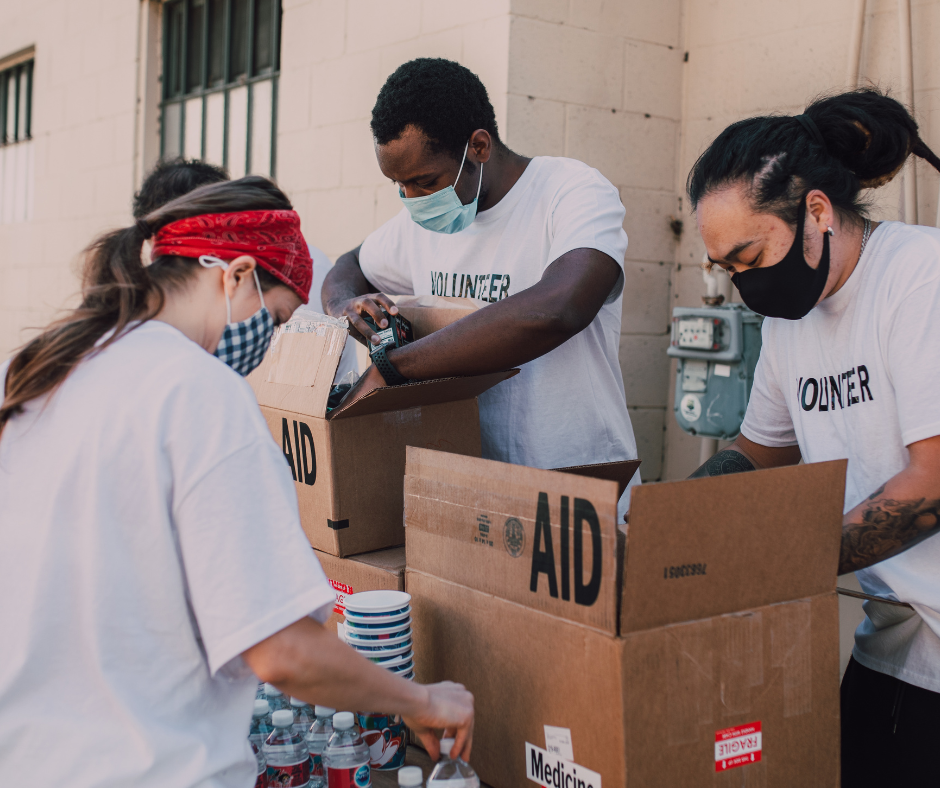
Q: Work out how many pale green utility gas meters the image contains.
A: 1